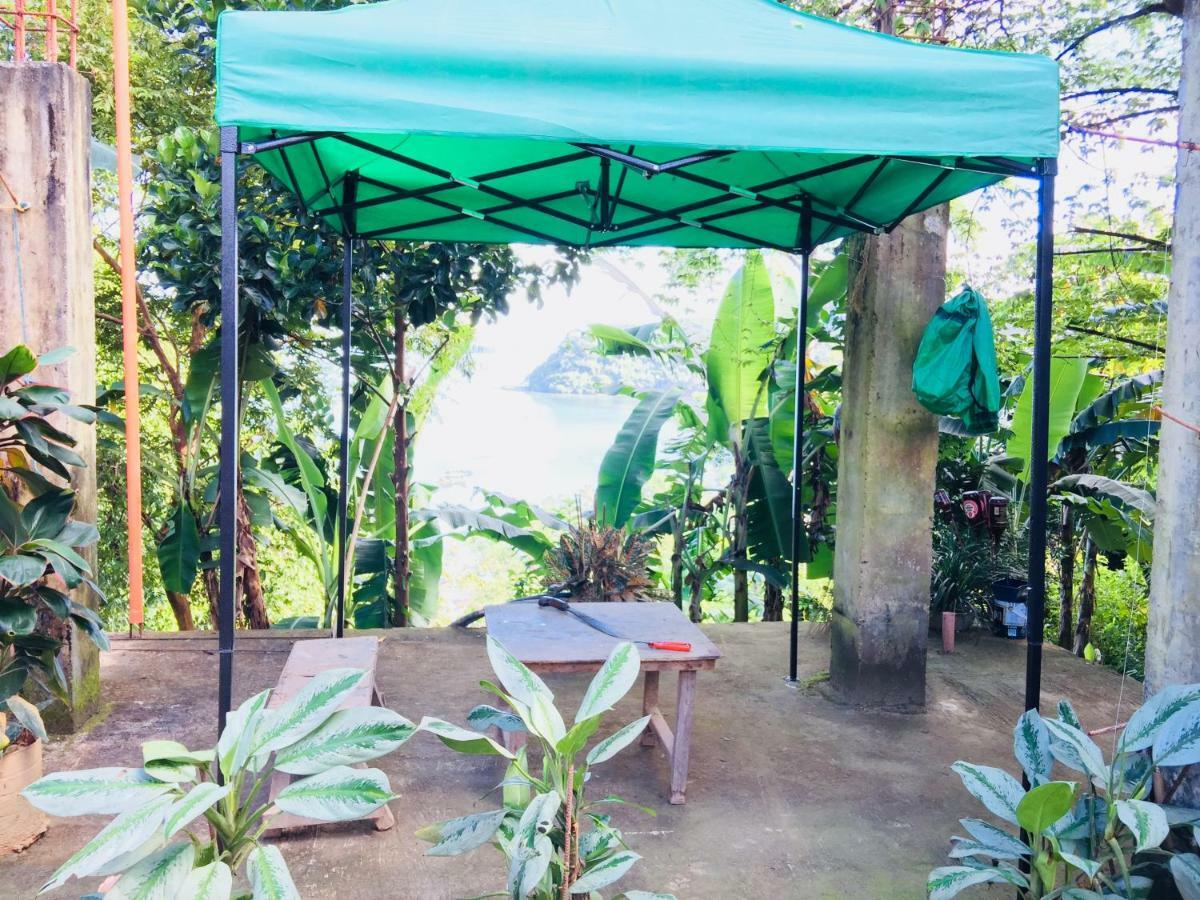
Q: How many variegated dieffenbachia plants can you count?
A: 3